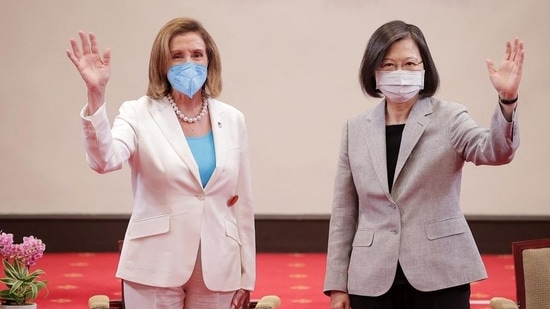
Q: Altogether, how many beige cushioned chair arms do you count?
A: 3